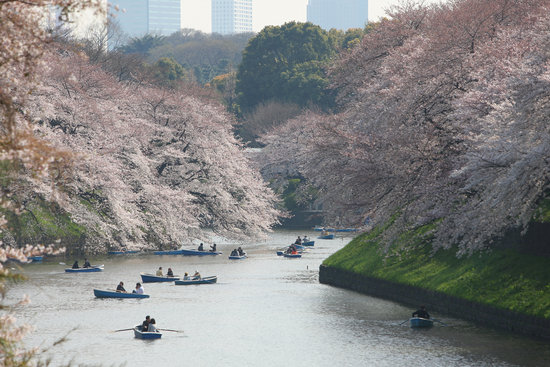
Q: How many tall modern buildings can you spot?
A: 3